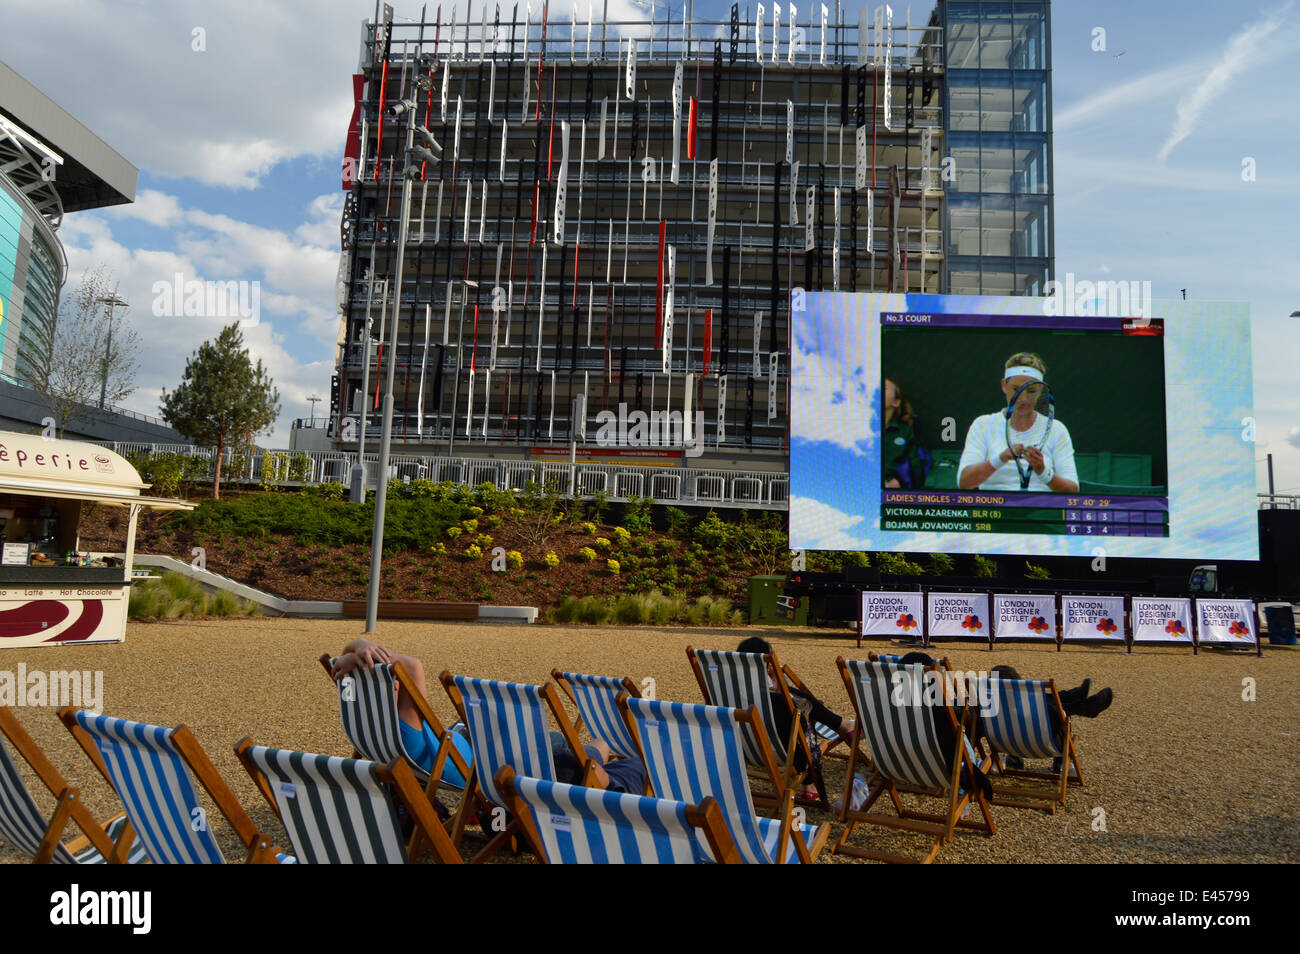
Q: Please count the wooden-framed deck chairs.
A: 13